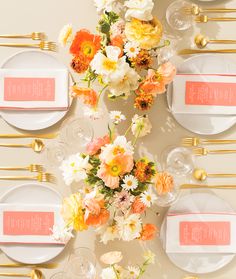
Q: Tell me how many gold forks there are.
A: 8